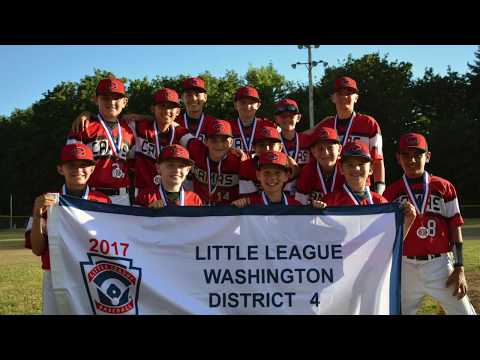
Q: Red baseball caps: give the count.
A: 14